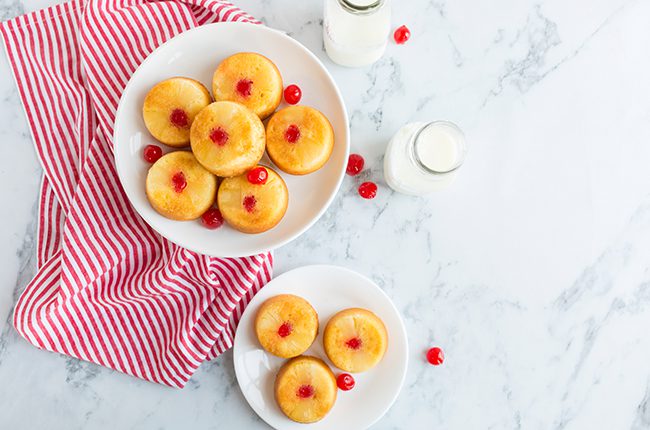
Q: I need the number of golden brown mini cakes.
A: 9